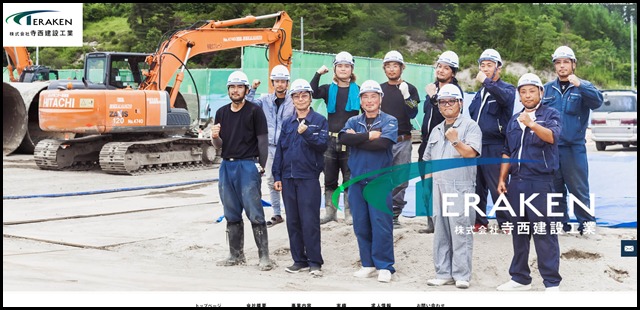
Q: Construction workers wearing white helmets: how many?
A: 11